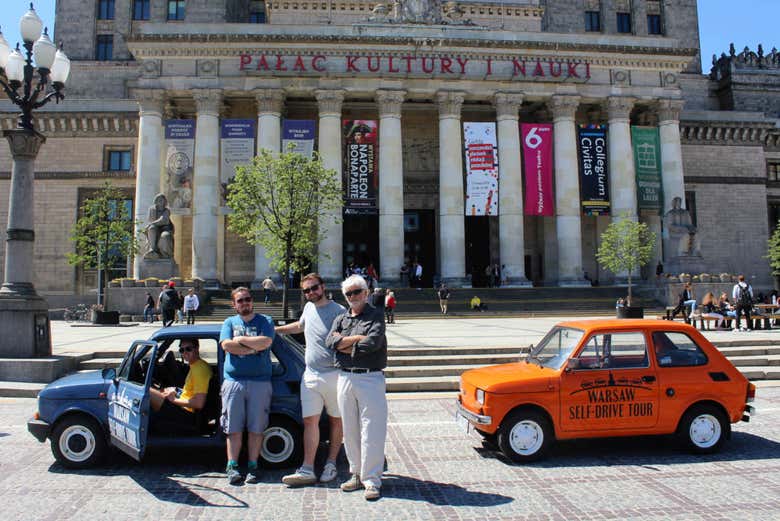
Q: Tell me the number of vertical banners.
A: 8